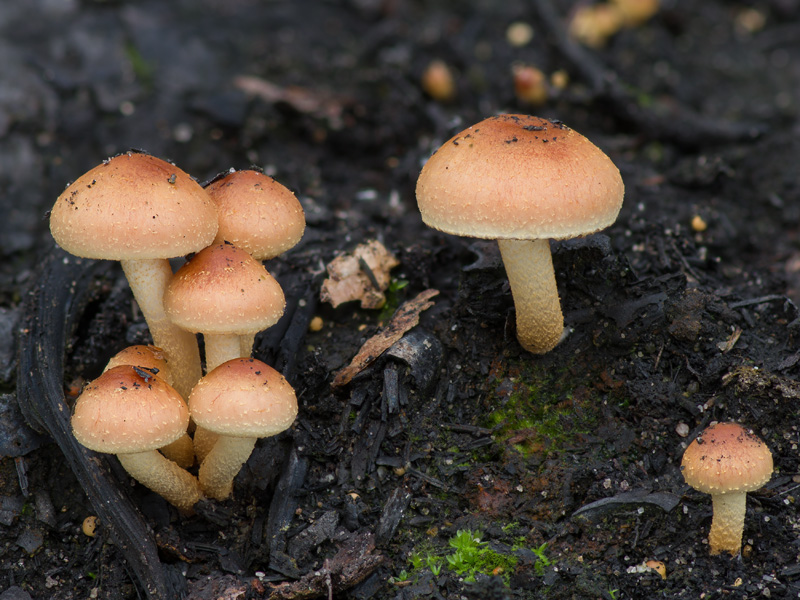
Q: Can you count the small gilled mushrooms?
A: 8